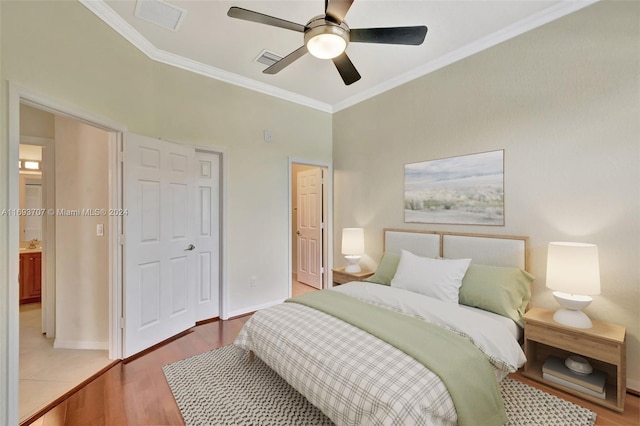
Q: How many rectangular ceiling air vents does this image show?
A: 2